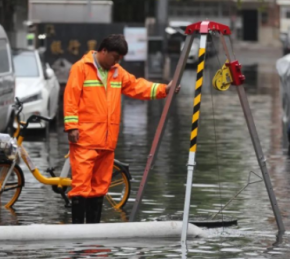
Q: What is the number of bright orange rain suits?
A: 1